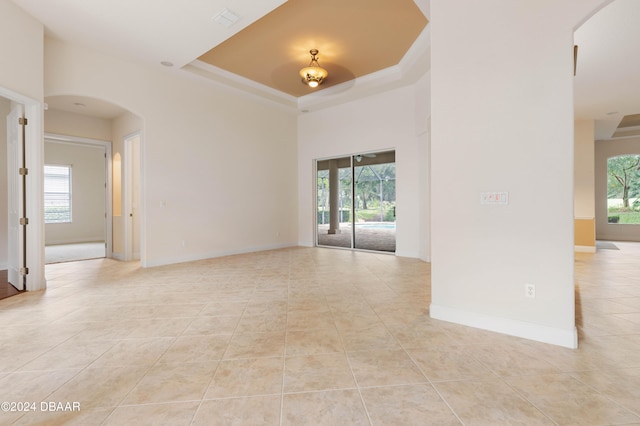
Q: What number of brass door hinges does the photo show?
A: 4